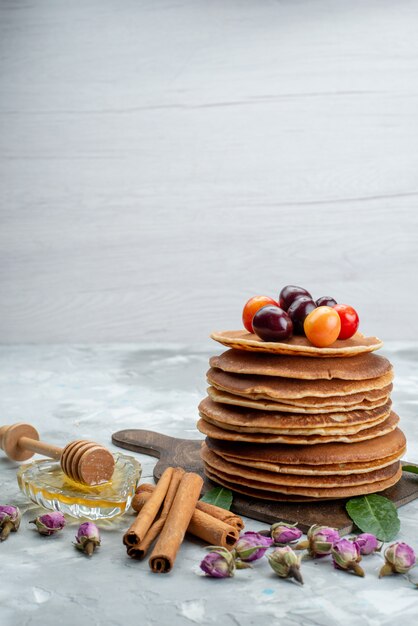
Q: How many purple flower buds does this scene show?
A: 11